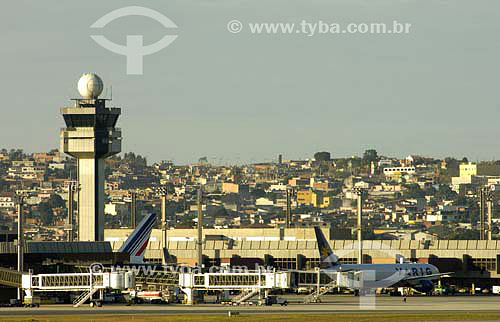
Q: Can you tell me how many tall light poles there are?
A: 9